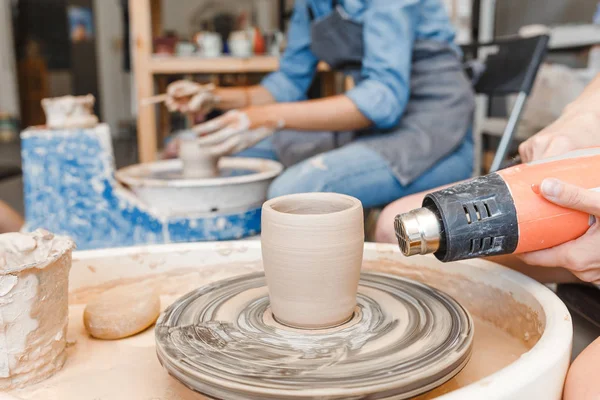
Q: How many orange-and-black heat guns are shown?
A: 1